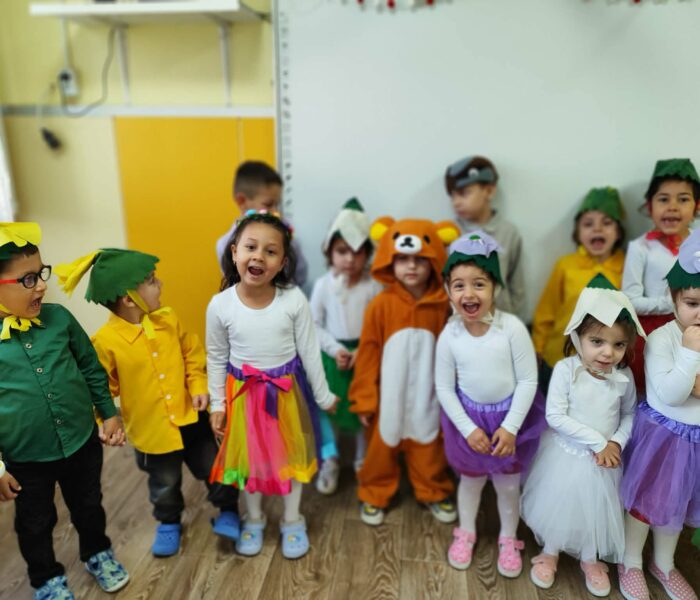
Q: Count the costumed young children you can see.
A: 12